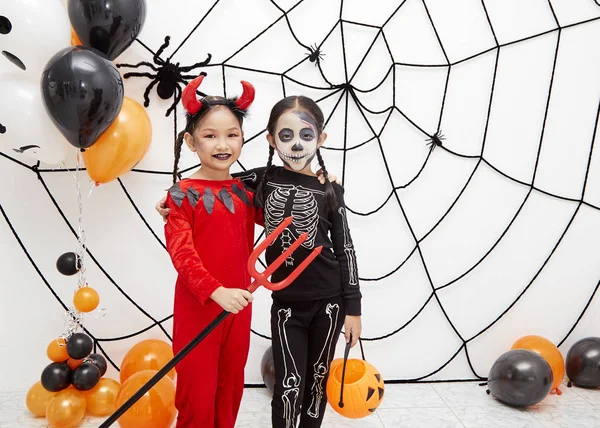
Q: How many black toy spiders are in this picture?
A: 3